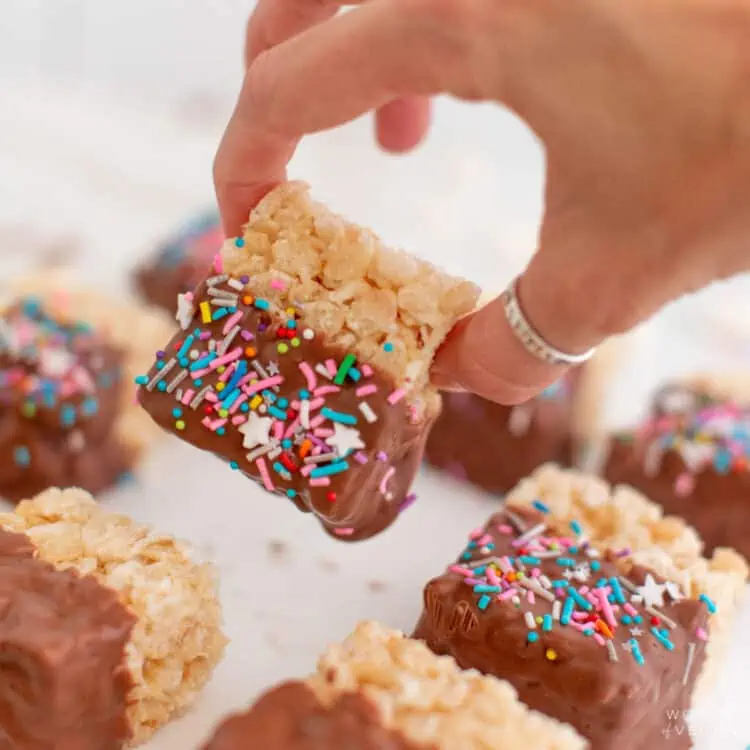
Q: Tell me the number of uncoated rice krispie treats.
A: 0